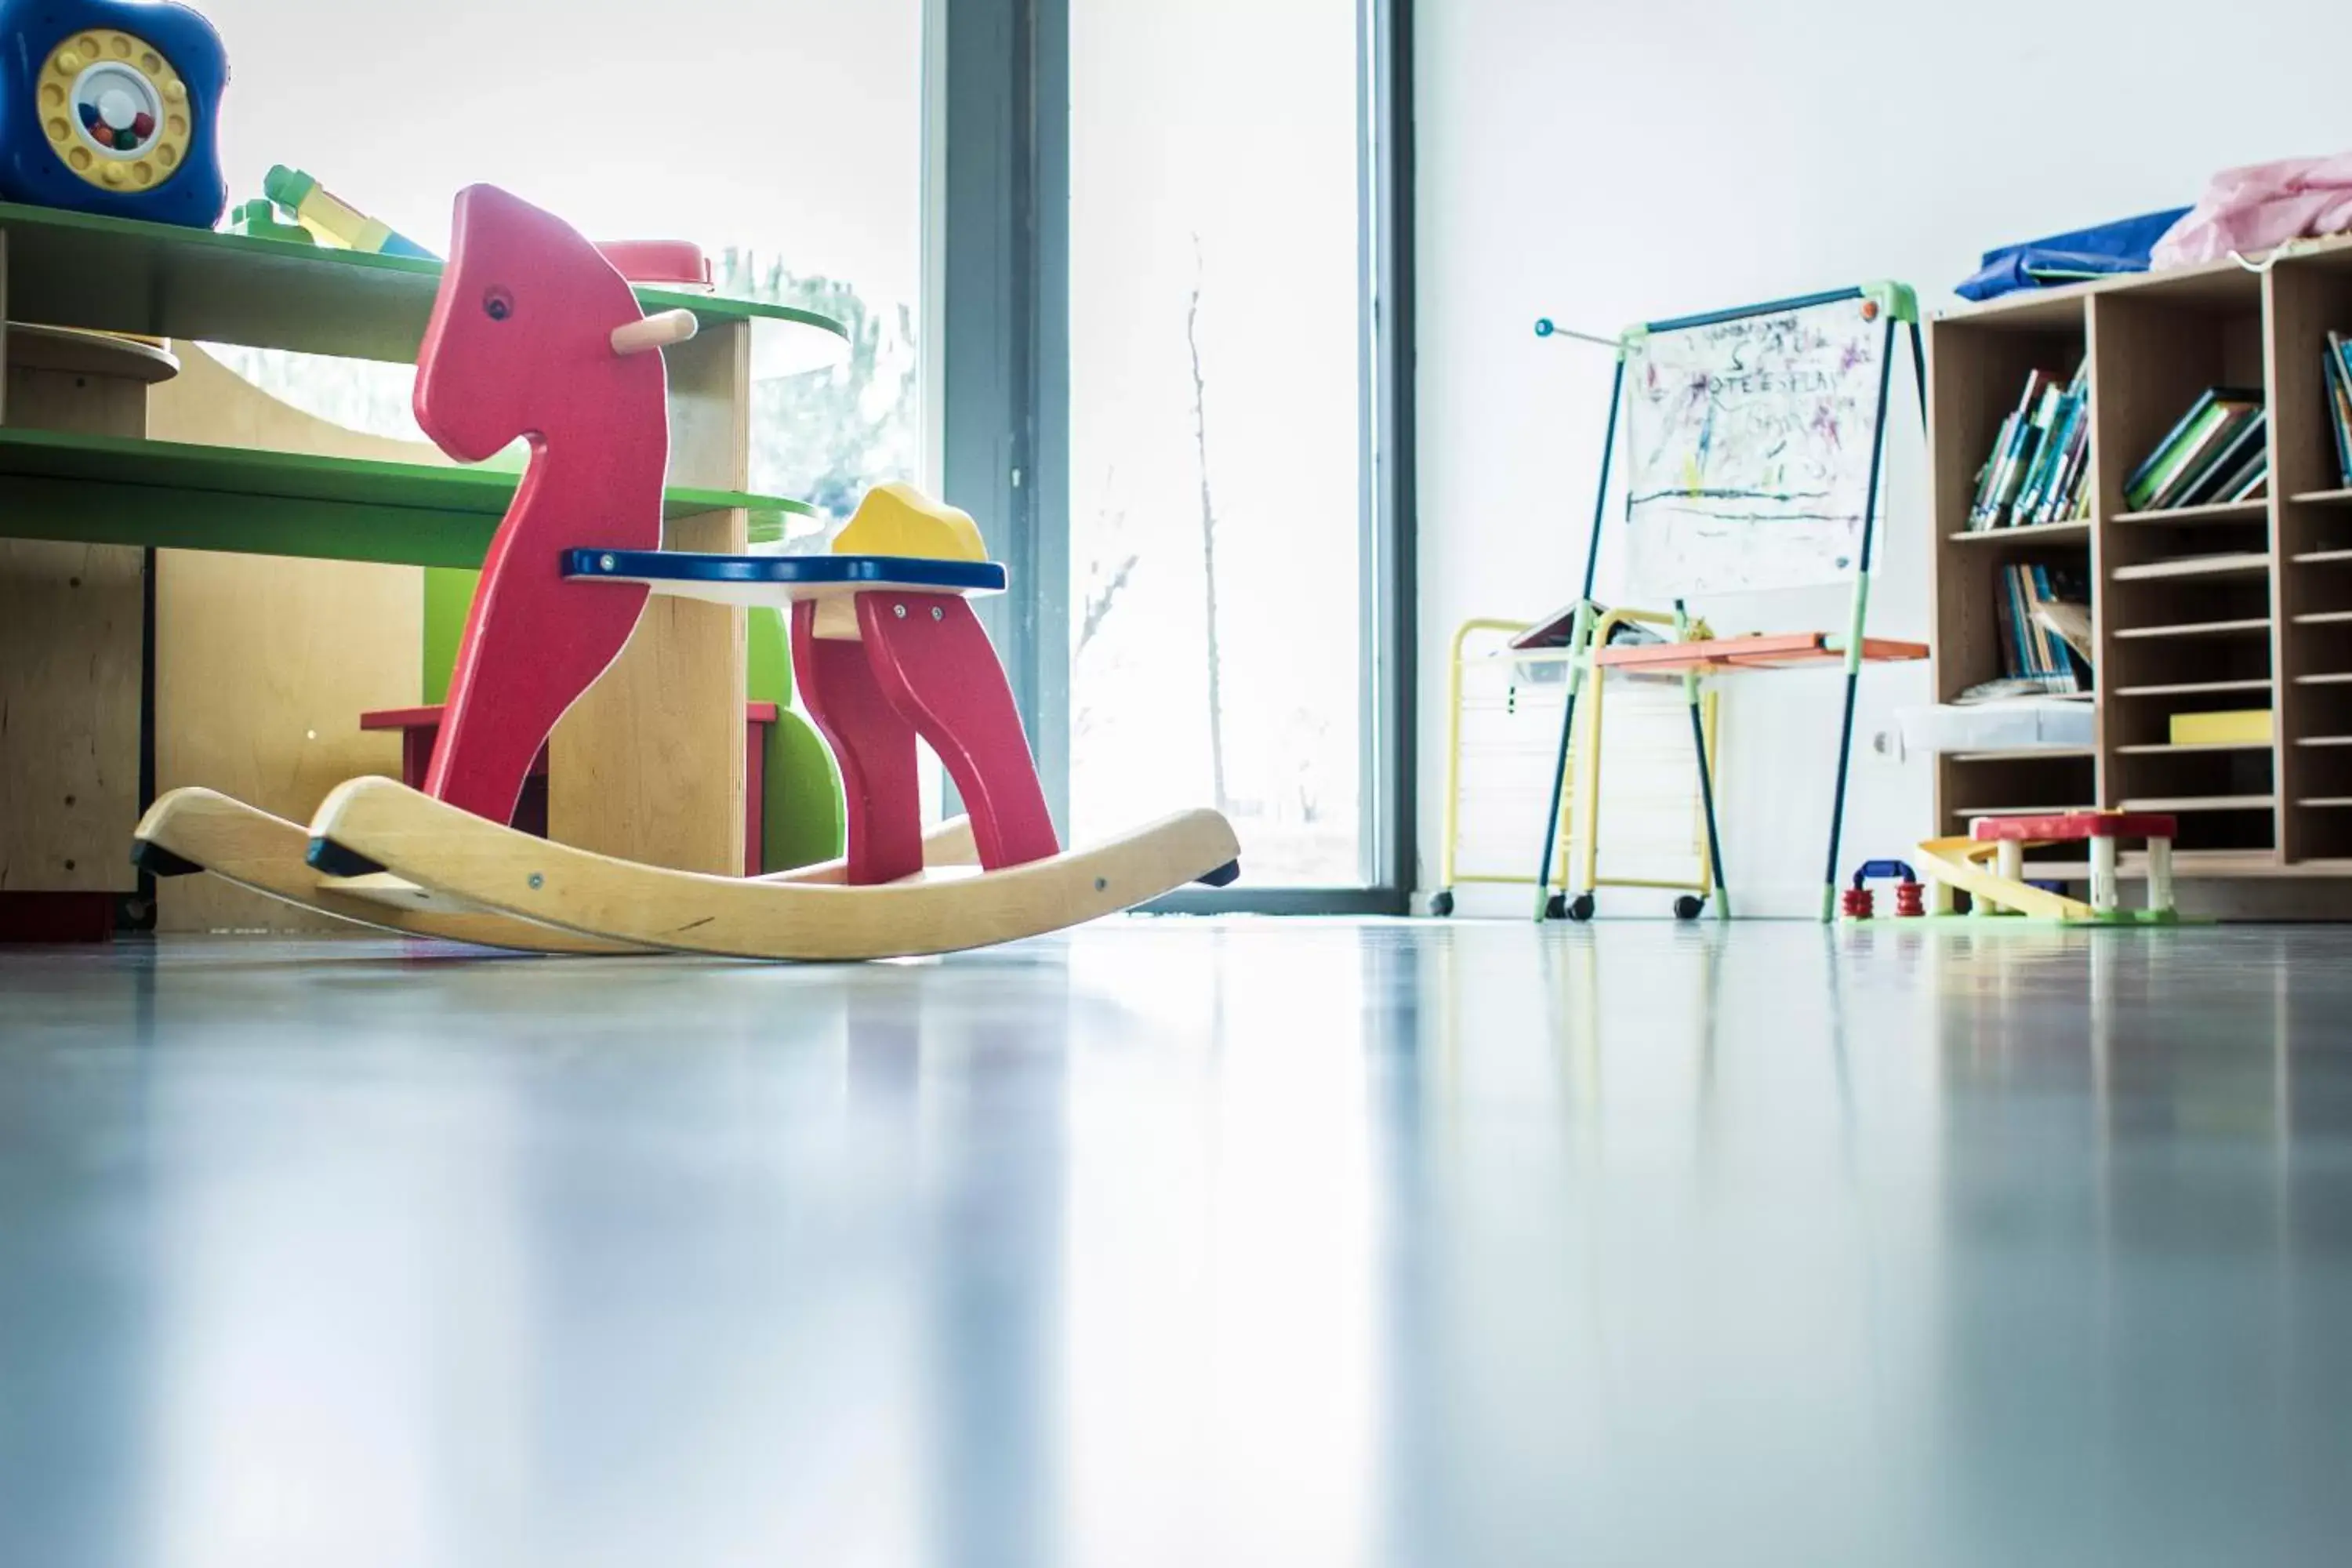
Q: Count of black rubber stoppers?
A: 3